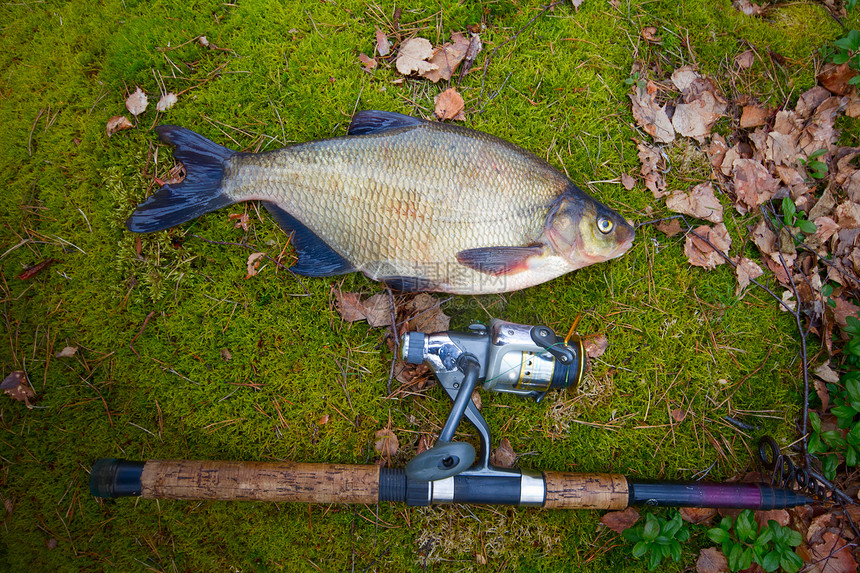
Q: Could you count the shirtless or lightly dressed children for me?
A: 0